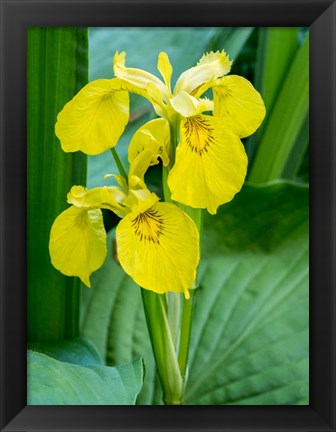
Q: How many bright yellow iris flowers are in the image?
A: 2